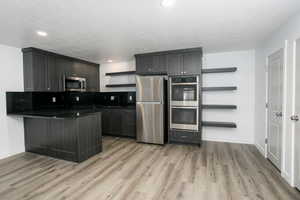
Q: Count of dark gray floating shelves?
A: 6